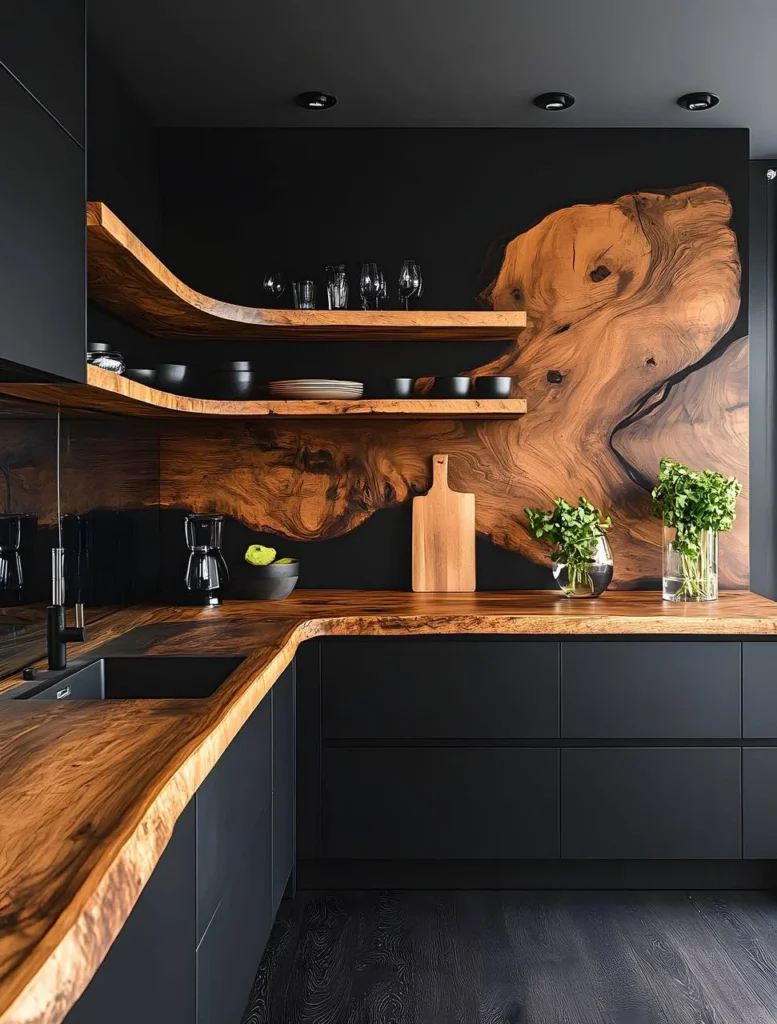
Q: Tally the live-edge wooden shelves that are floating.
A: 2